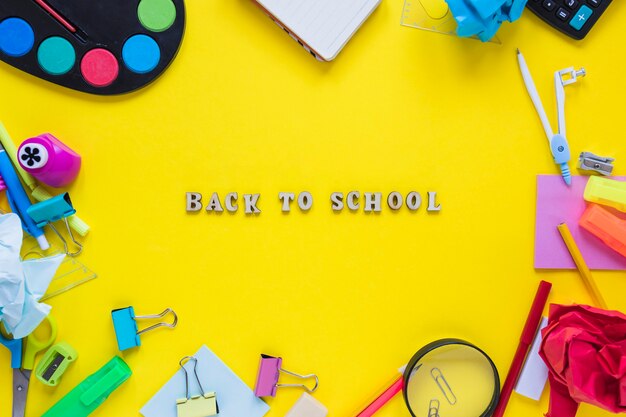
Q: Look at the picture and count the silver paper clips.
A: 2